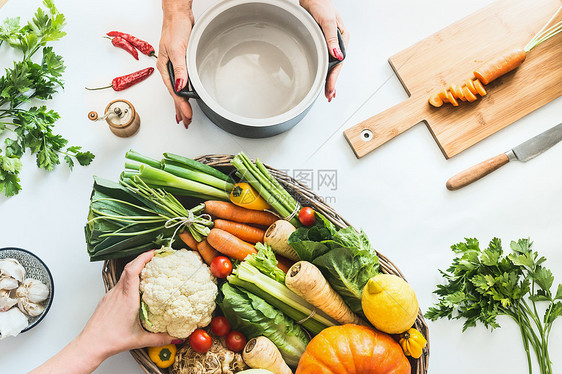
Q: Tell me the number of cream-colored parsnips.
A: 3